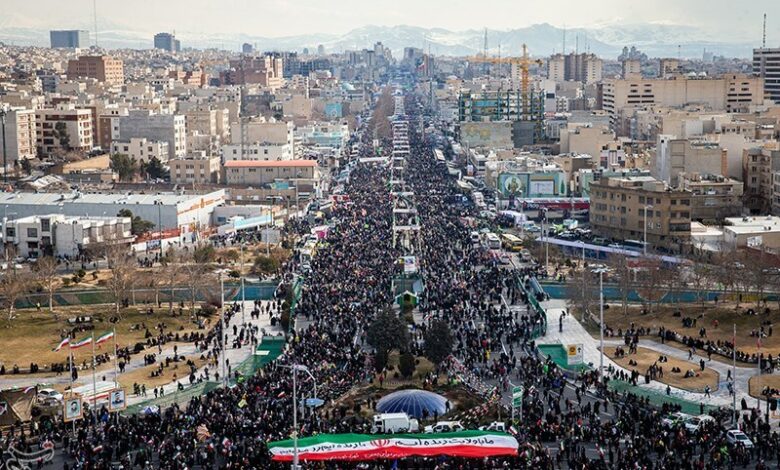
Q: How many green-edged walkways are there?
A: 2